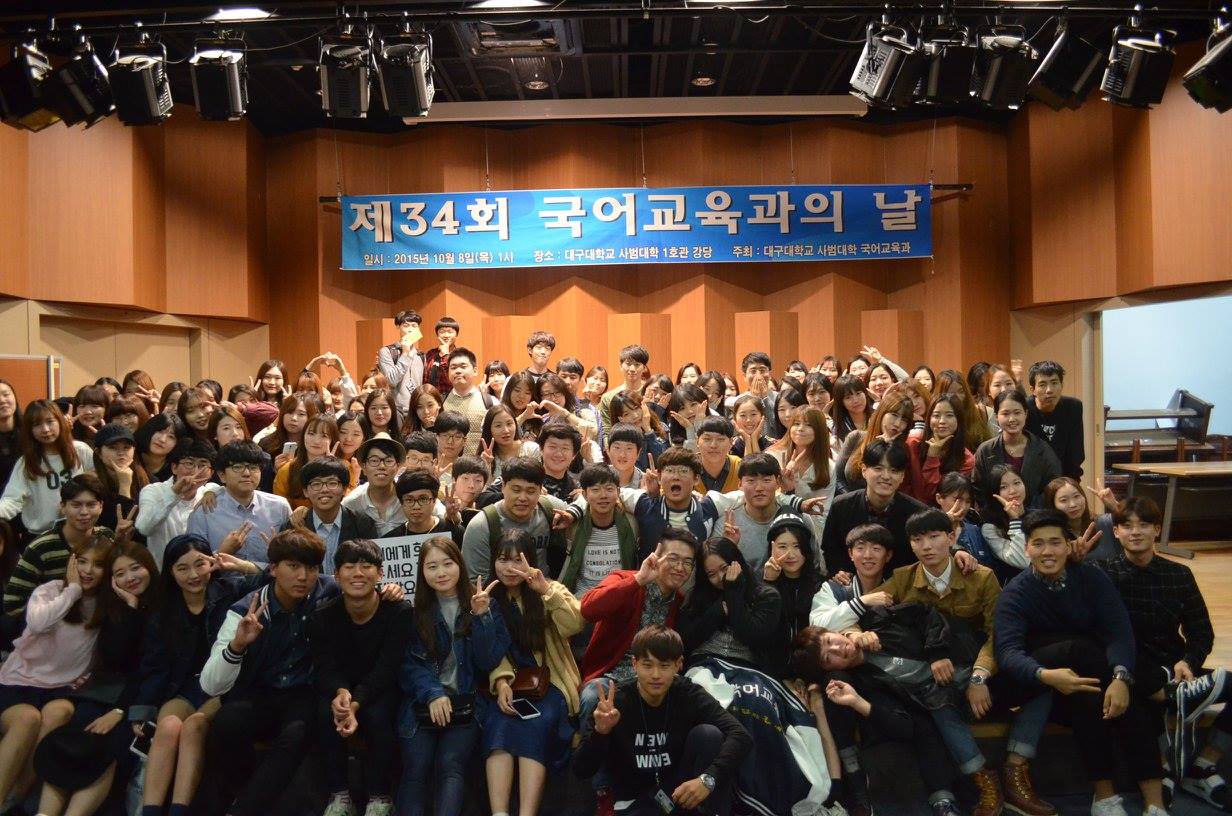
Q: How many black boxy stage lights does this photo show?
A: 12